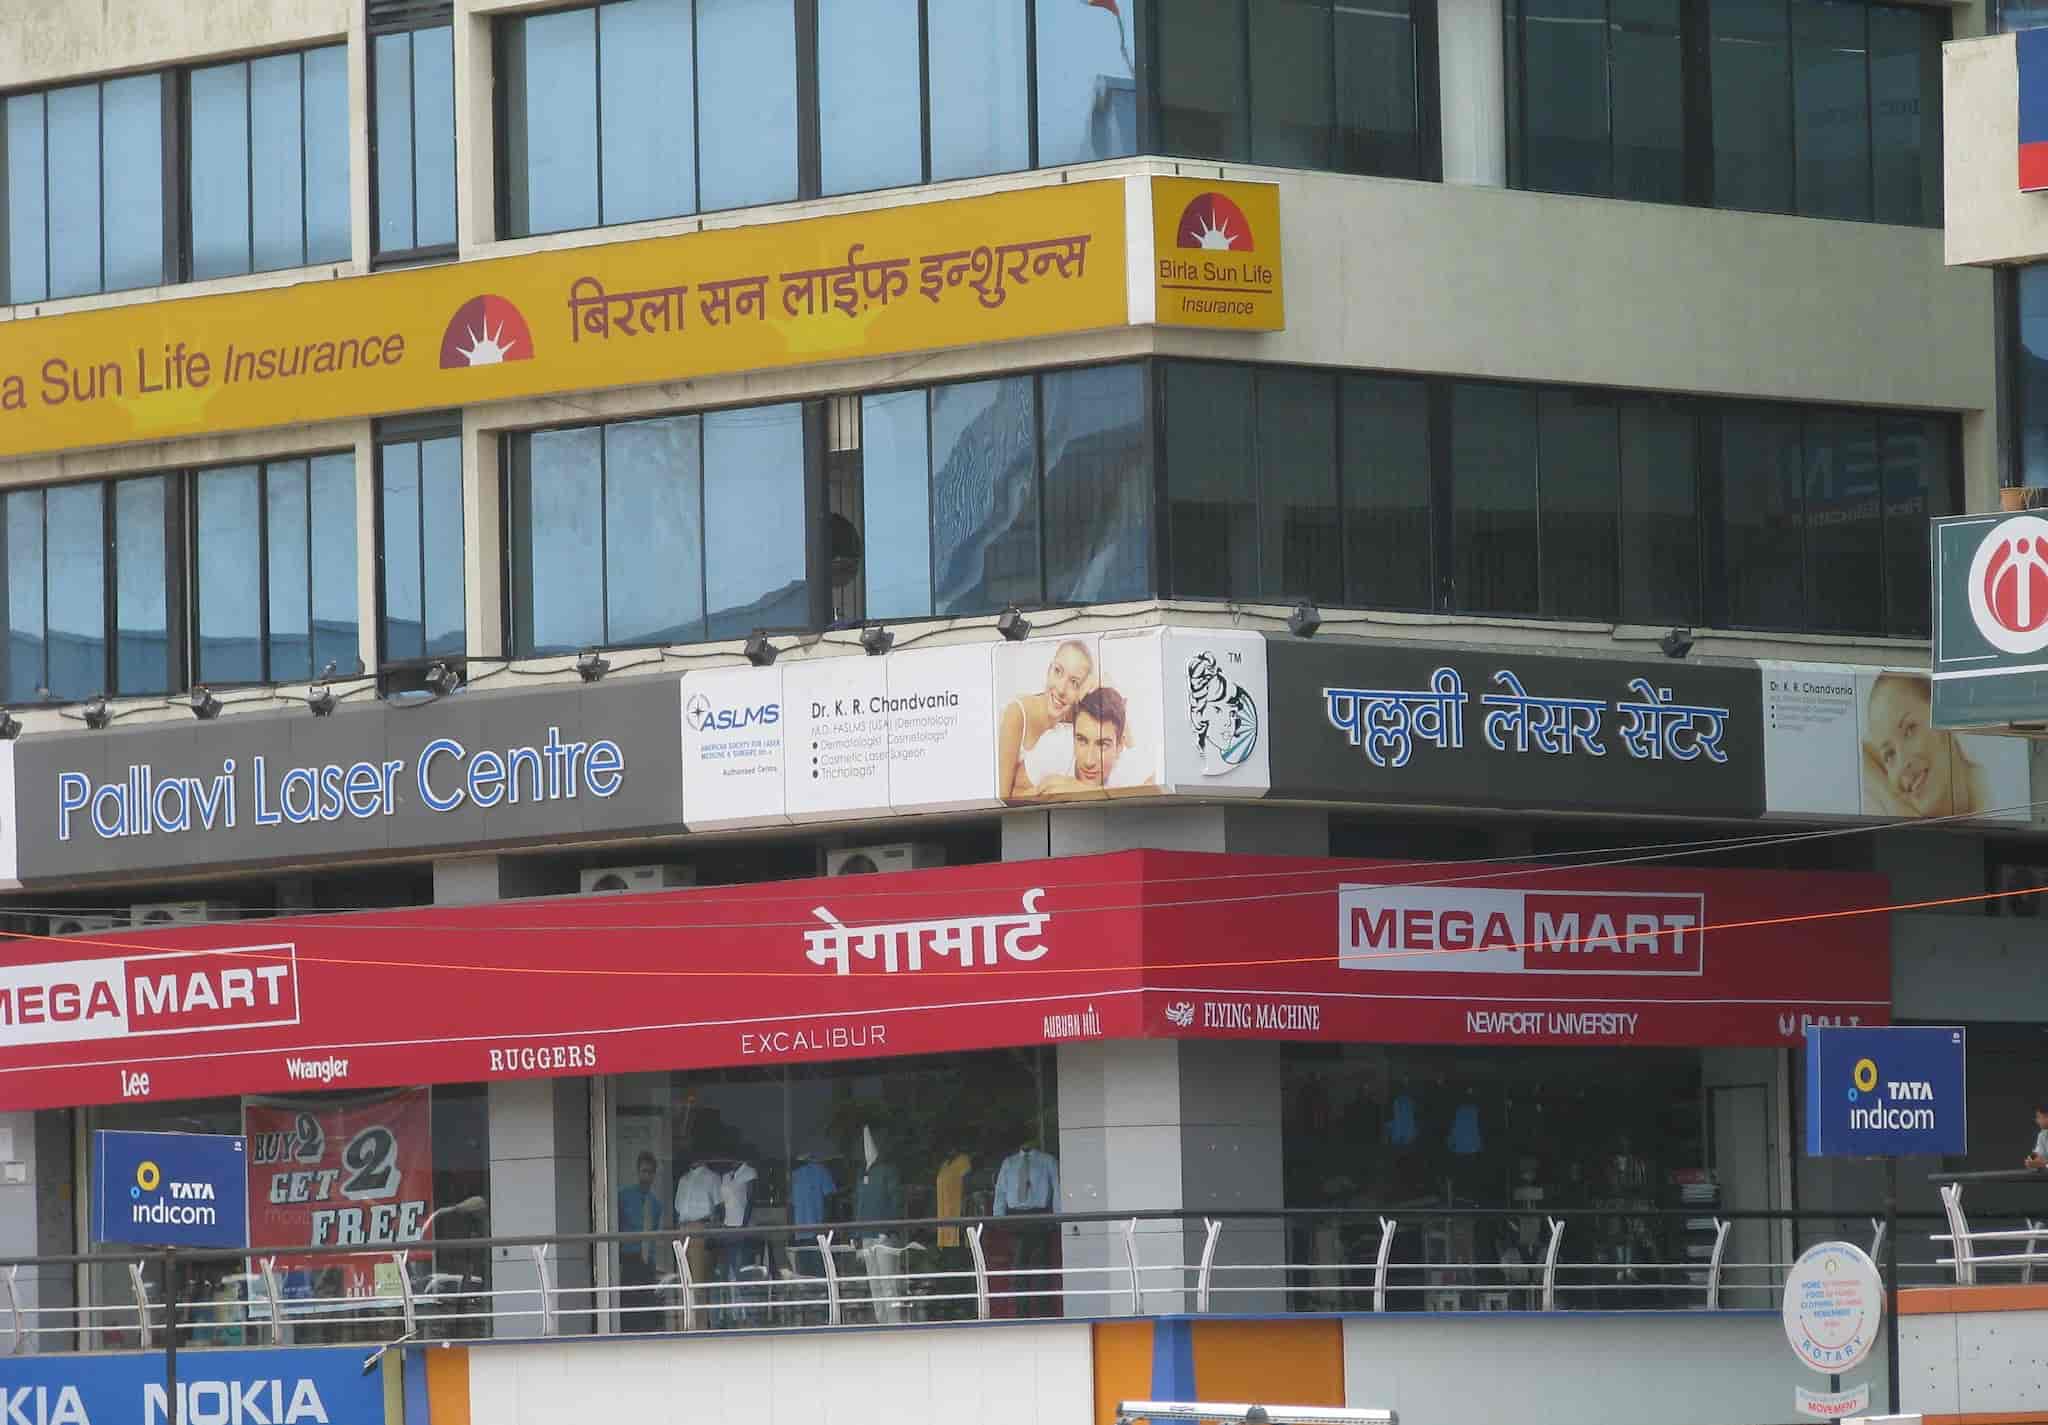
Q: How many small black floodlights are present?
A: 11